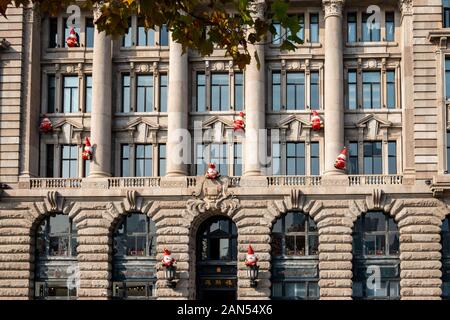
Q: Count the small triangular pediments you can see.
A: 5